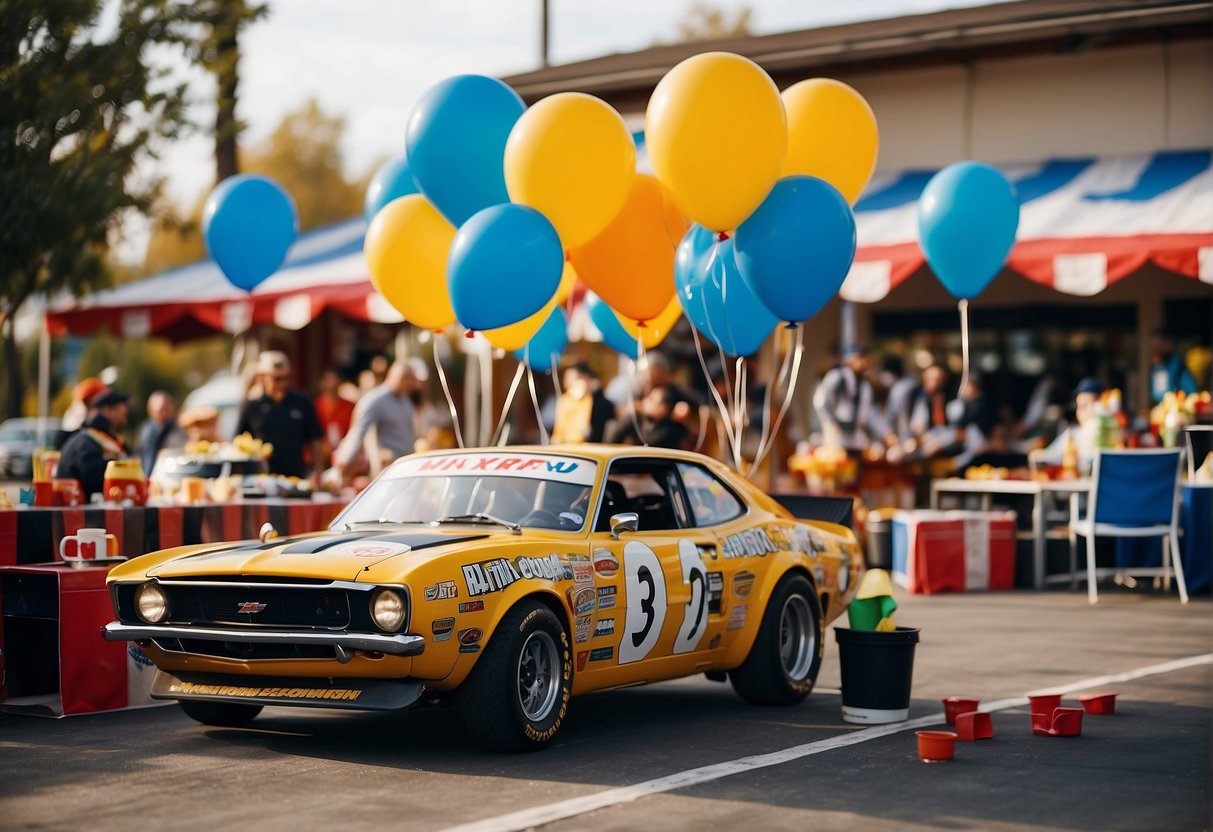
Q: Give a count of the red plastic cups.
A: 6